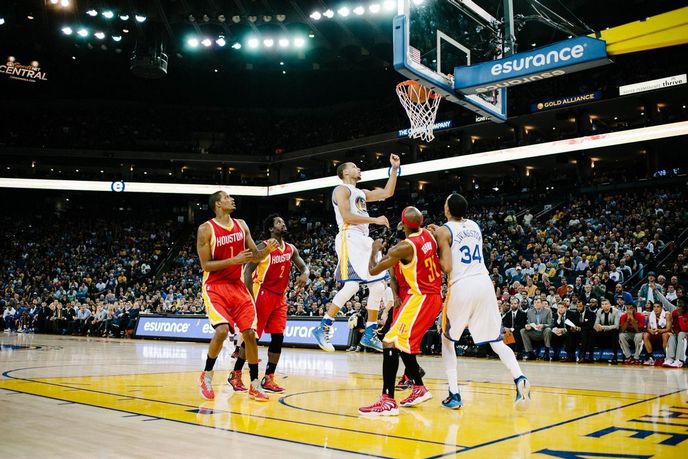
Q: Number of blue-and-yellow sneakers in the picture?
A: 2